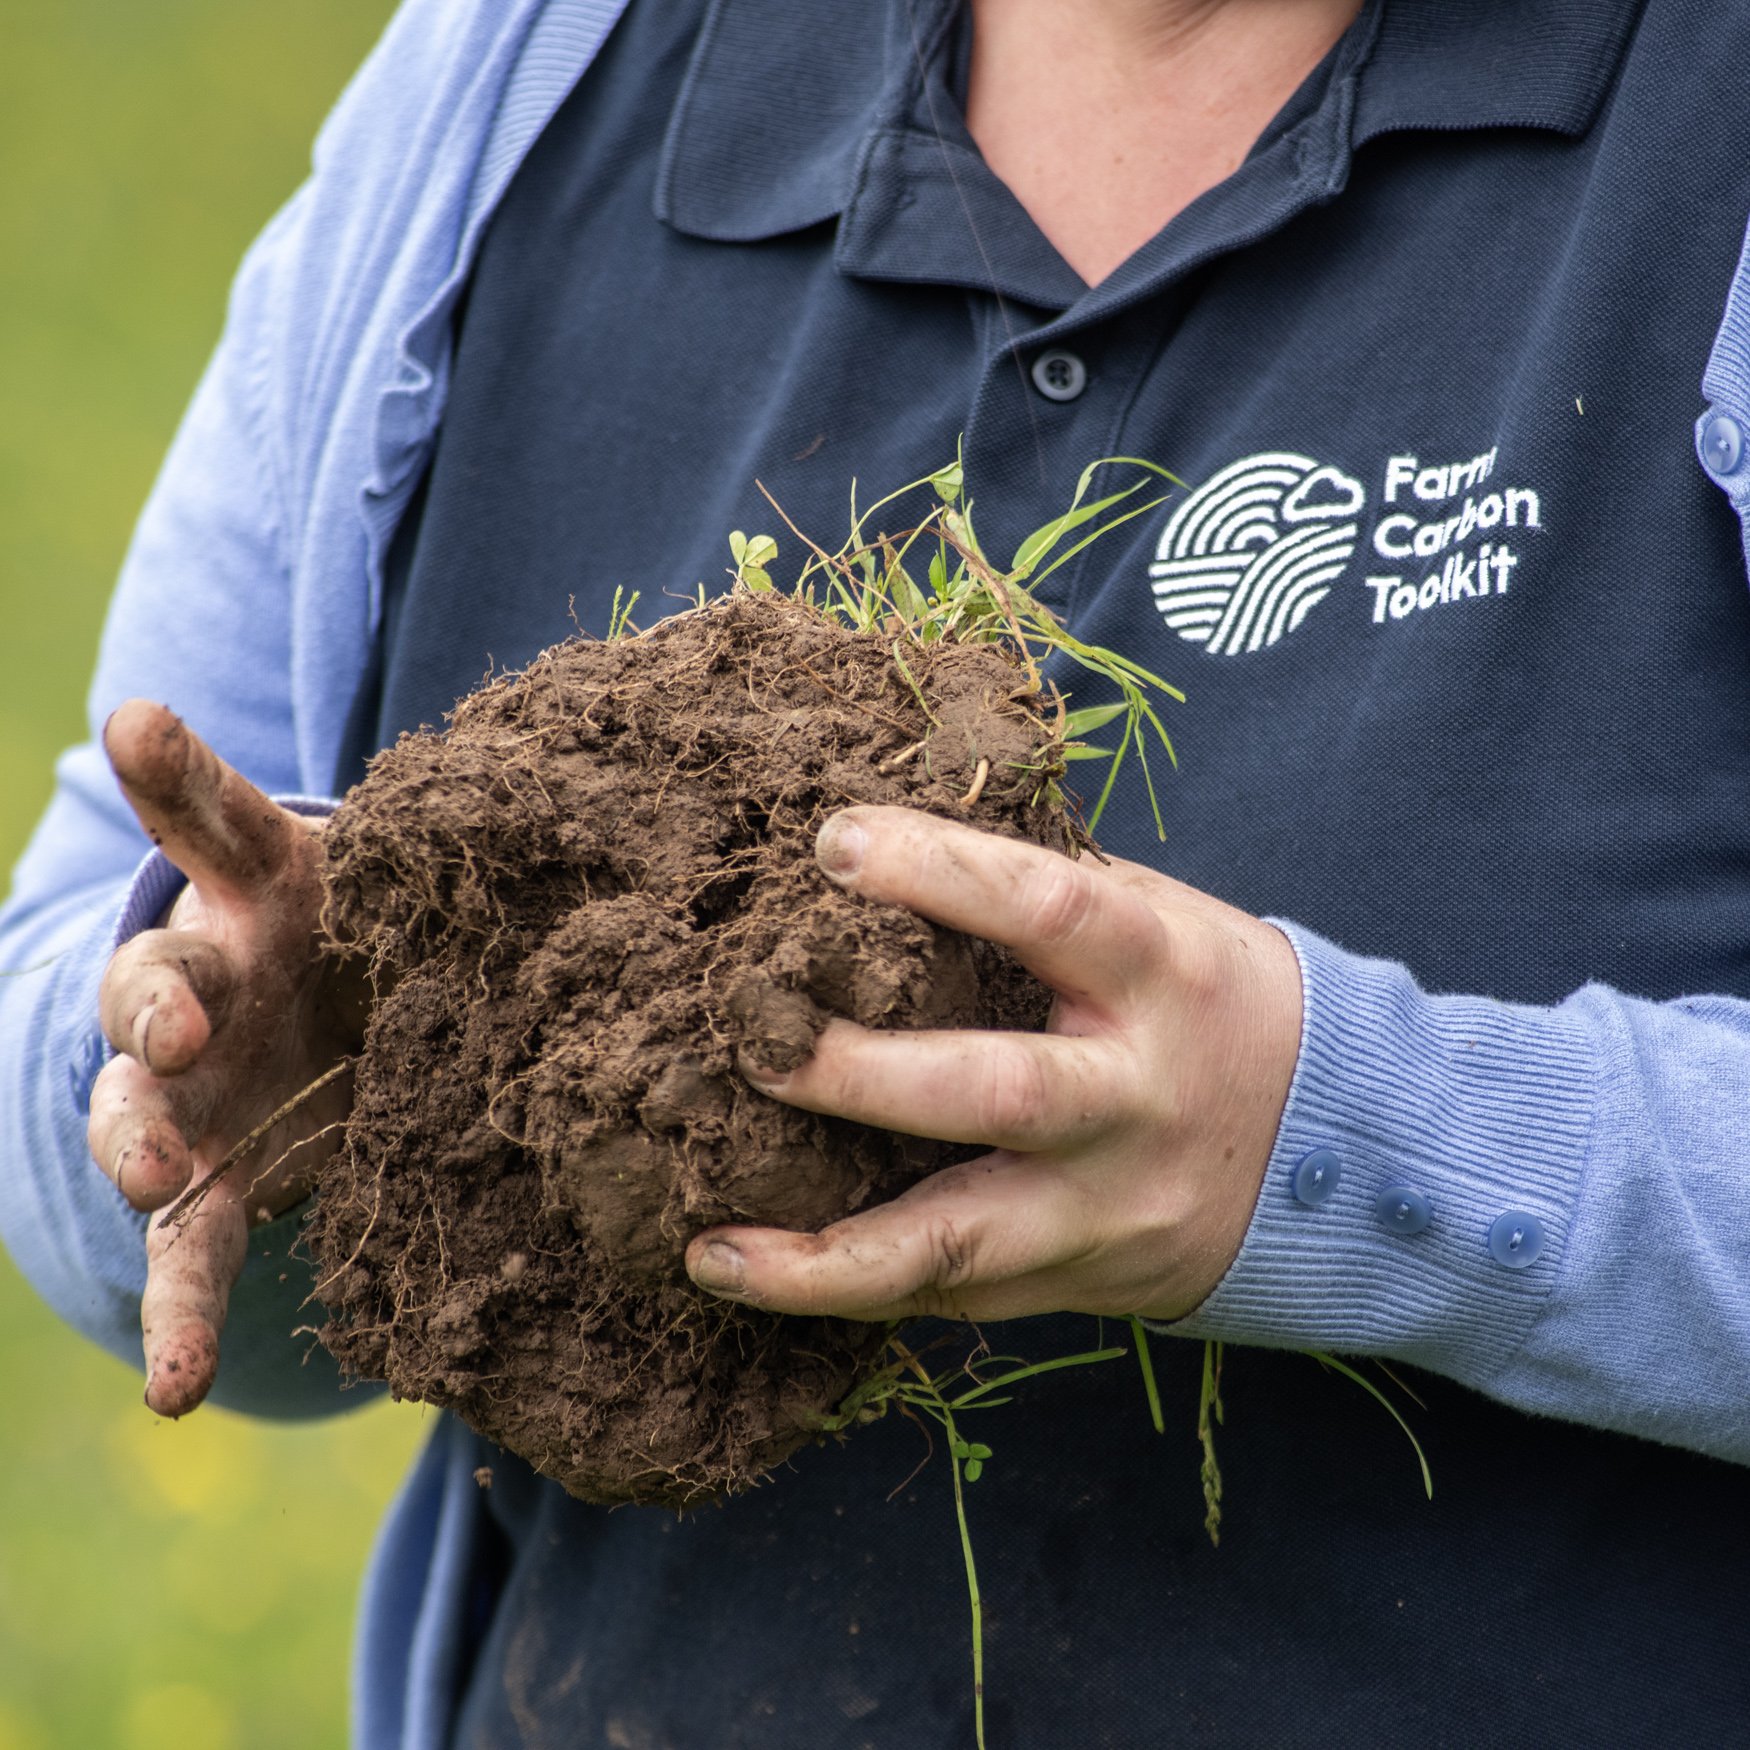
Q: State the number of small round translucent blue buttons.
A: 4